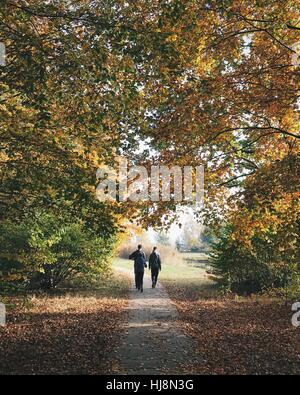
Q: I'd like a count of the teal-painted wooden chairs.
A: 0